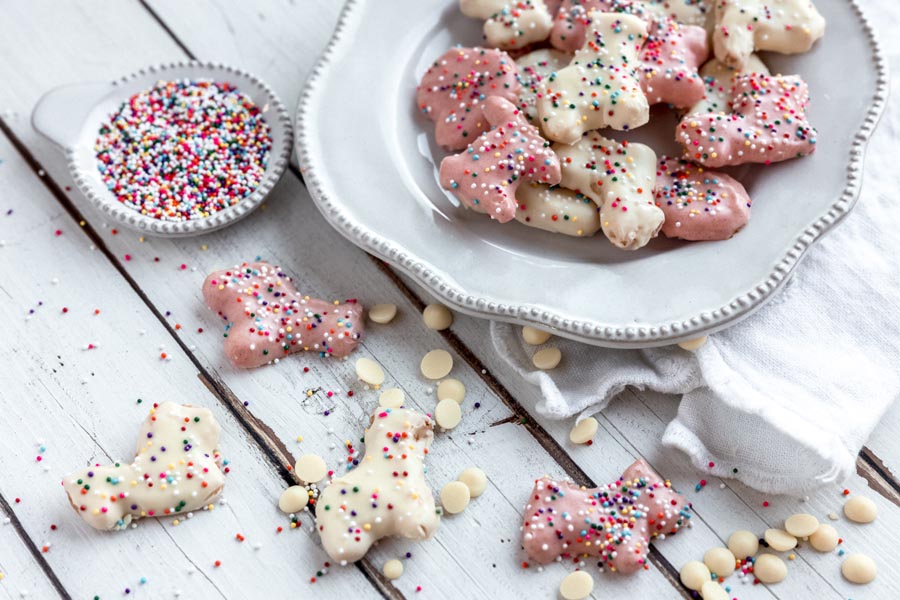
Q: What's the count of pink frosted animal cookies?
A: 8